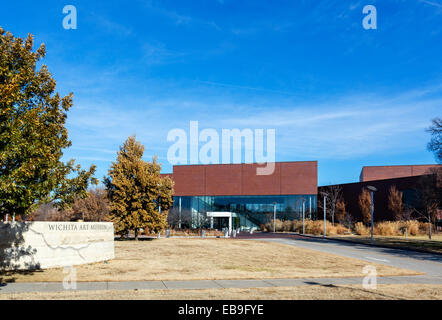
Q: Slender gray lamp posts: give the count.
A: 4